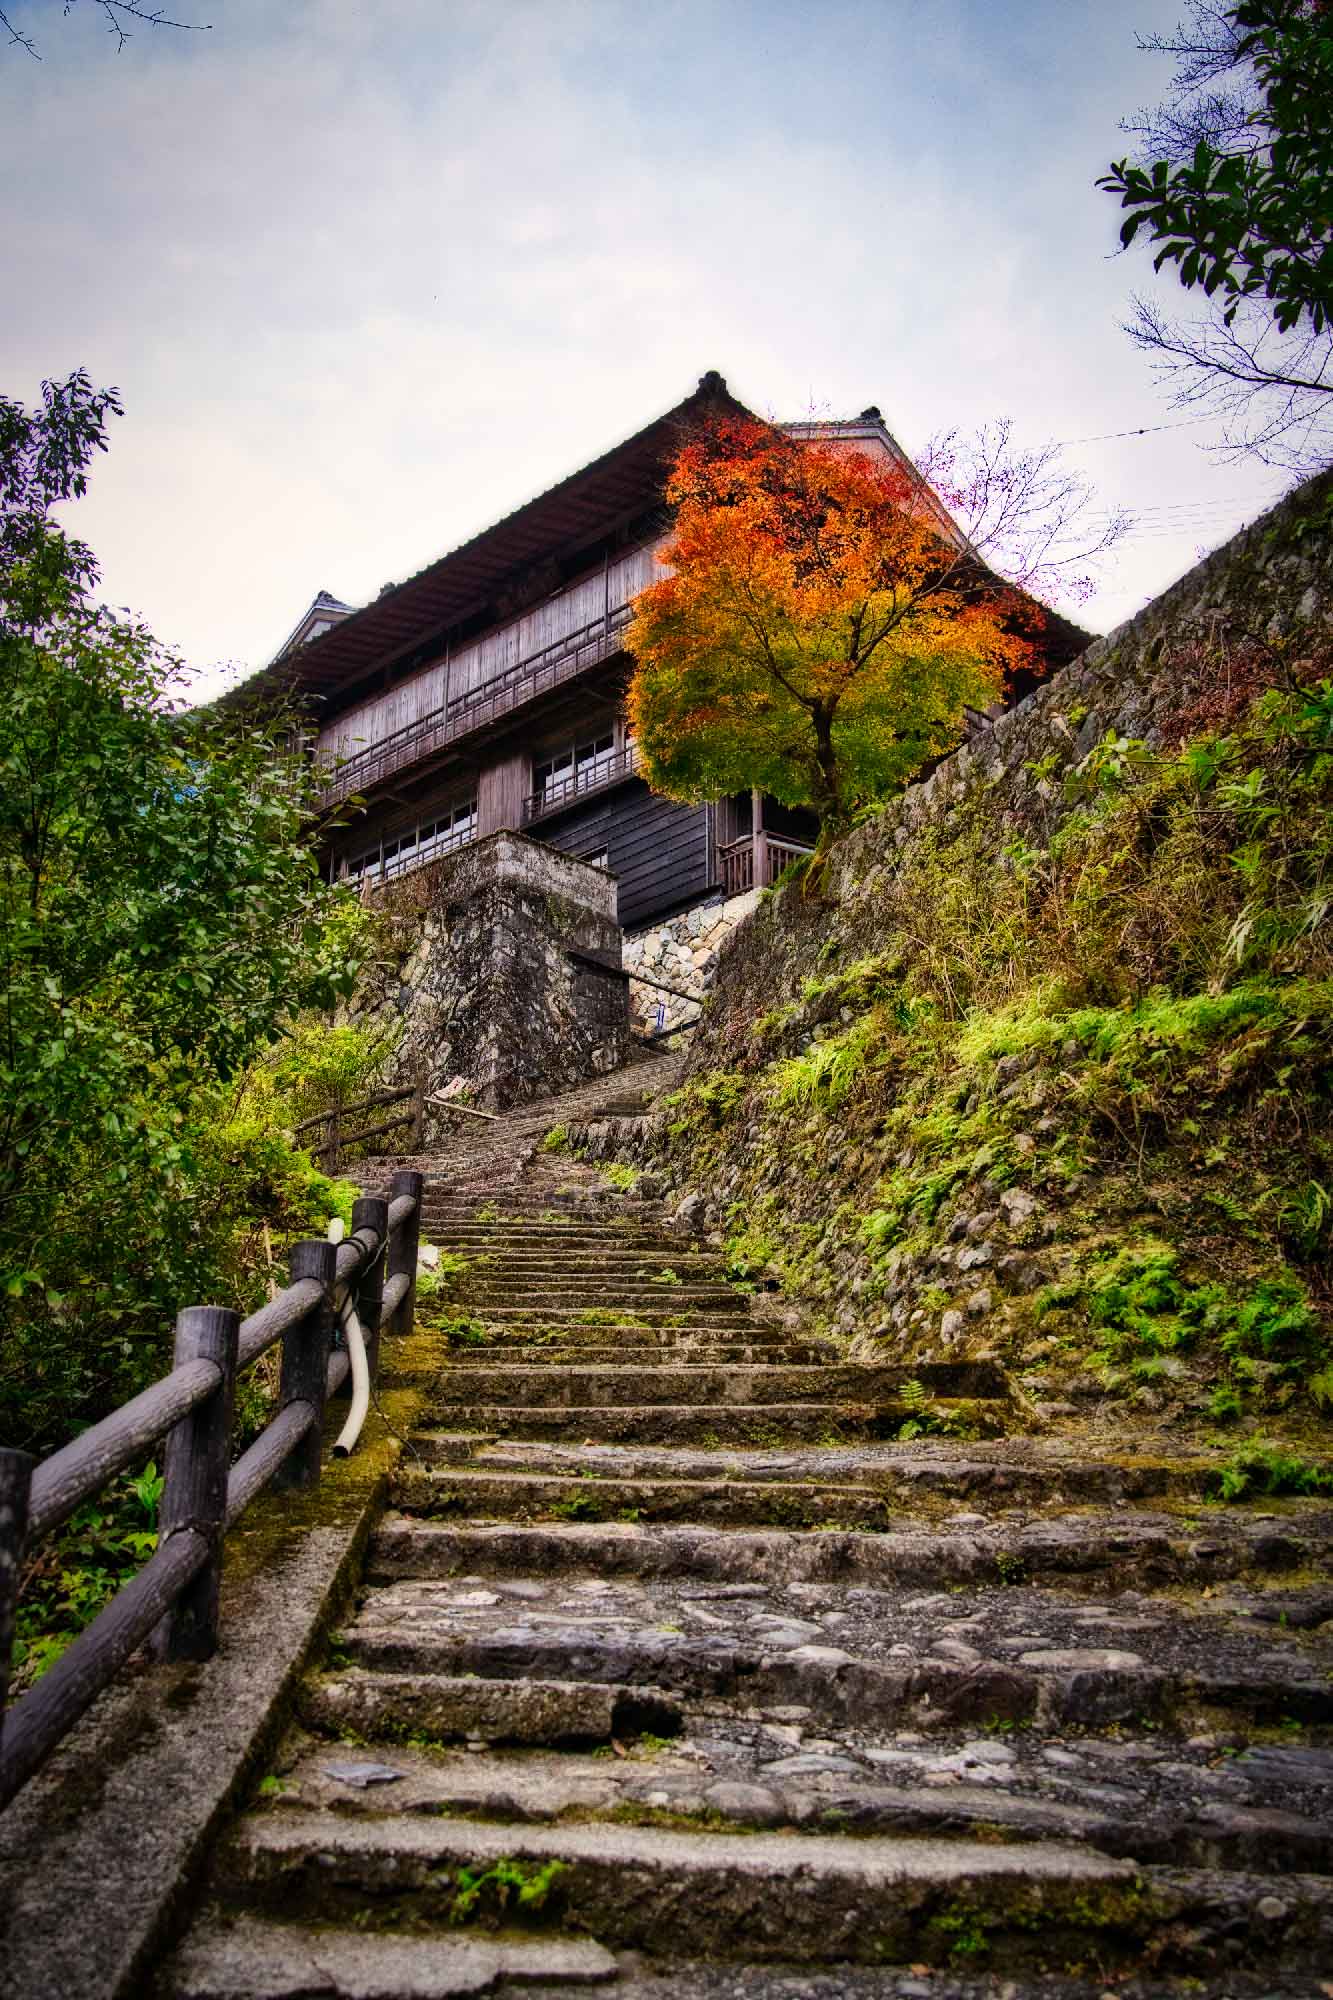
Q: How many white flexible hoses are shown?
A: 1